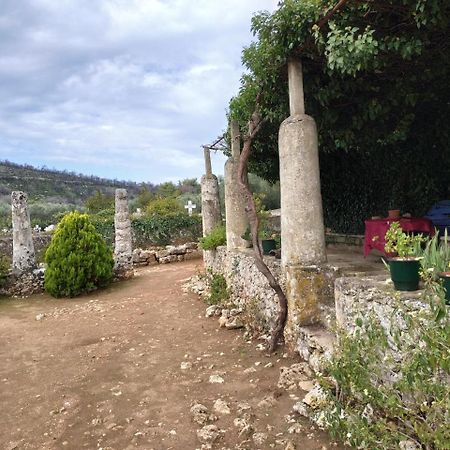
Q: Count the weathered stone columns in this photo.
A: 5